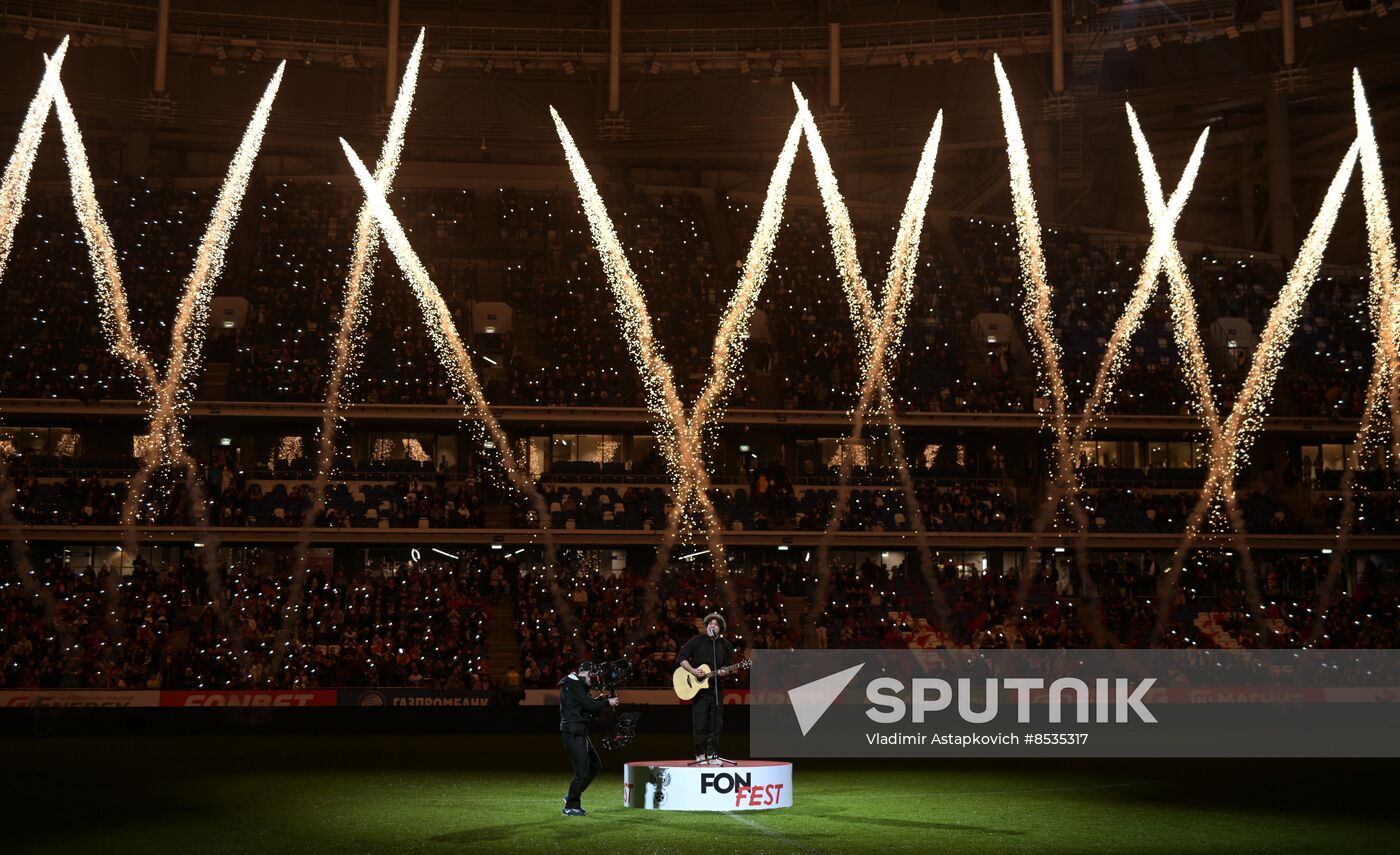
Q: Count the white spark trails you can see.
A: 14